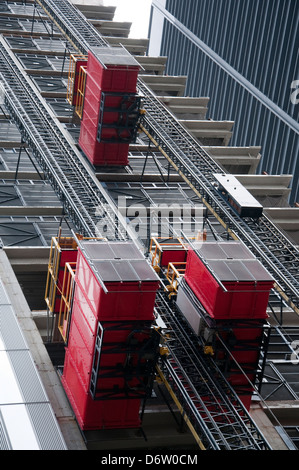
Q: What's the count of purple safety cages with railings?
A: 0